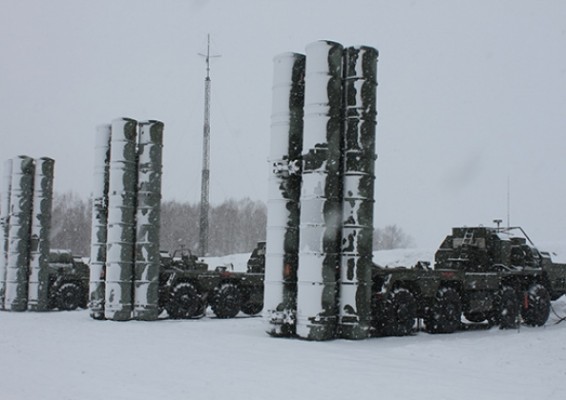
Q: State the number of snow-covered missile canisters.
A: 9